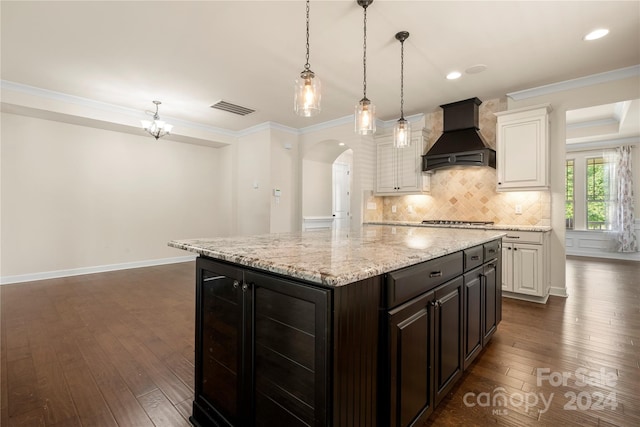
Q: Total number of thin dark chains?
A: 3